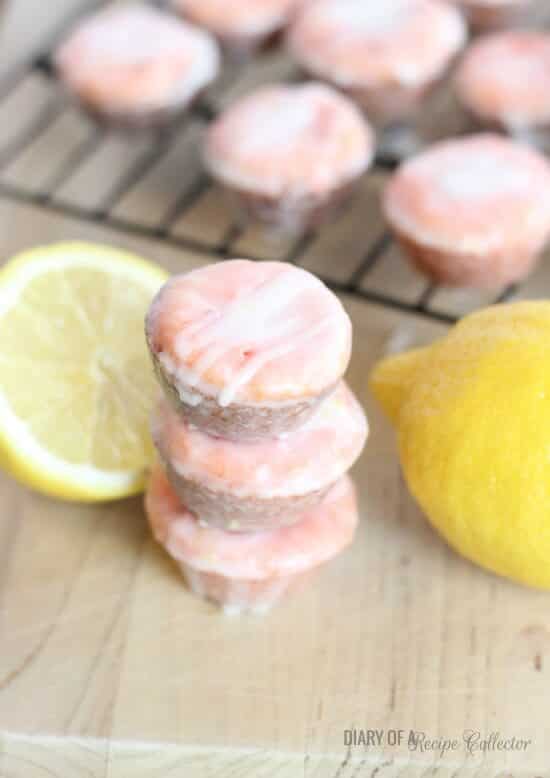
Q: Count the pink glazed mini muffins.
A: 10